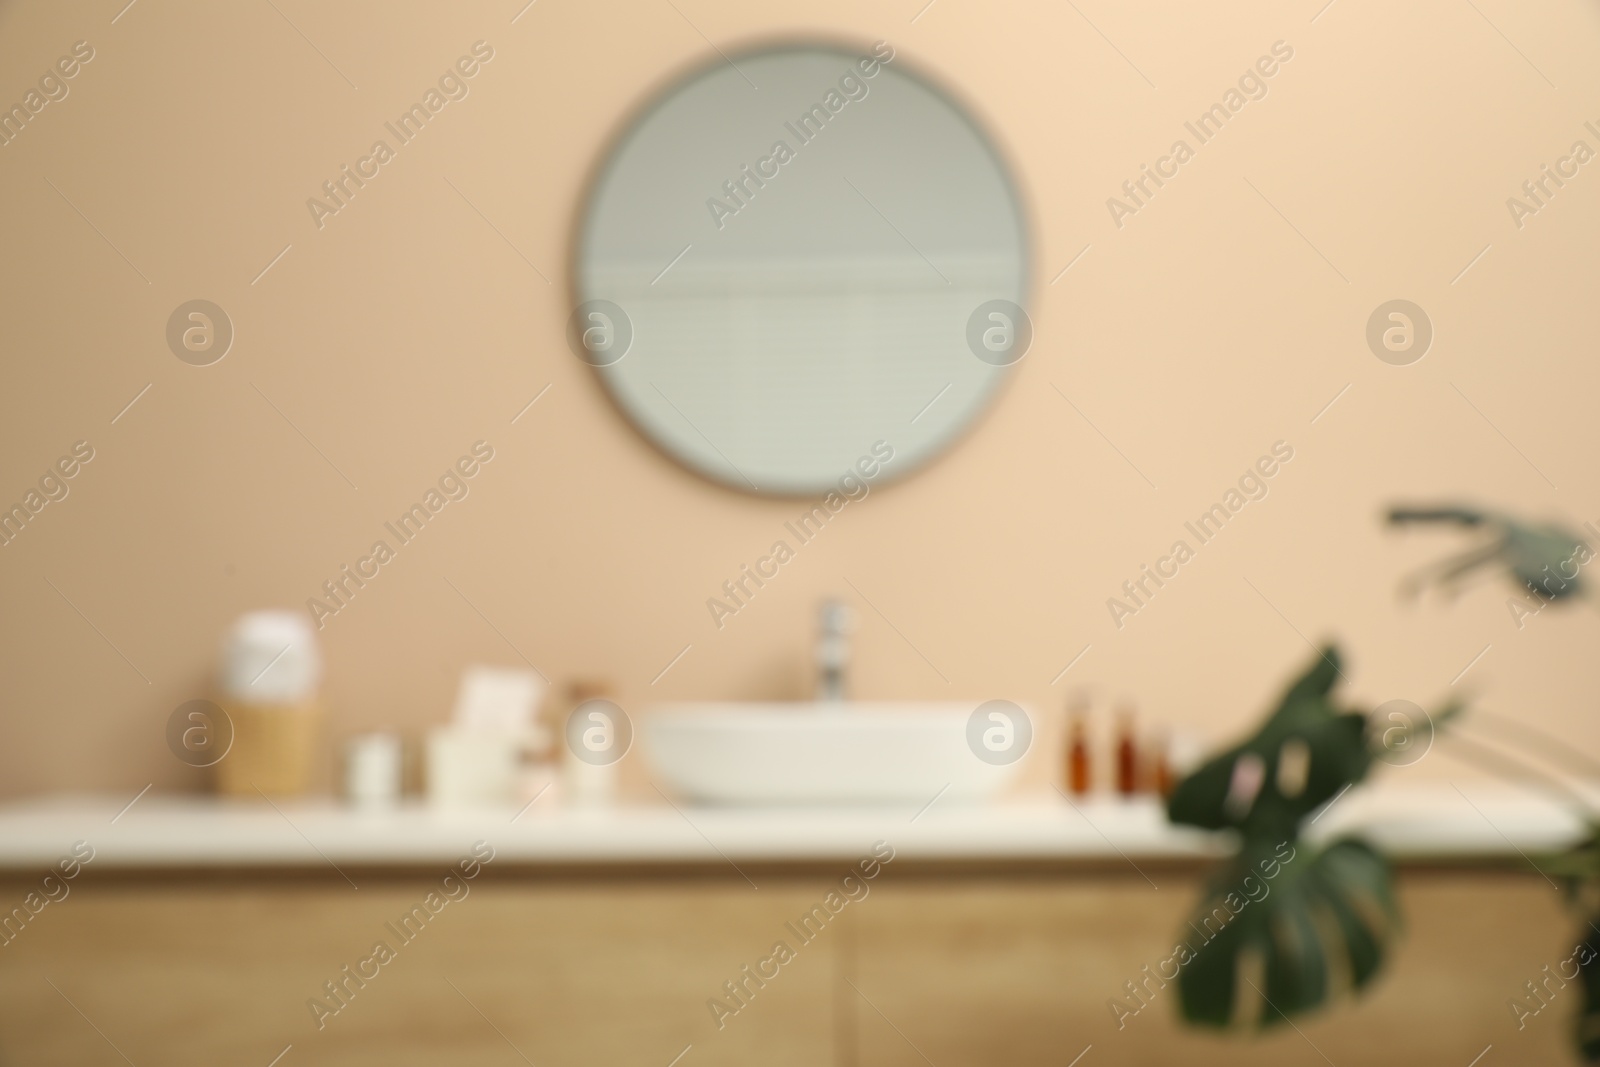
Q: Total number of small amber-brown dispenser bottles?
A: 3